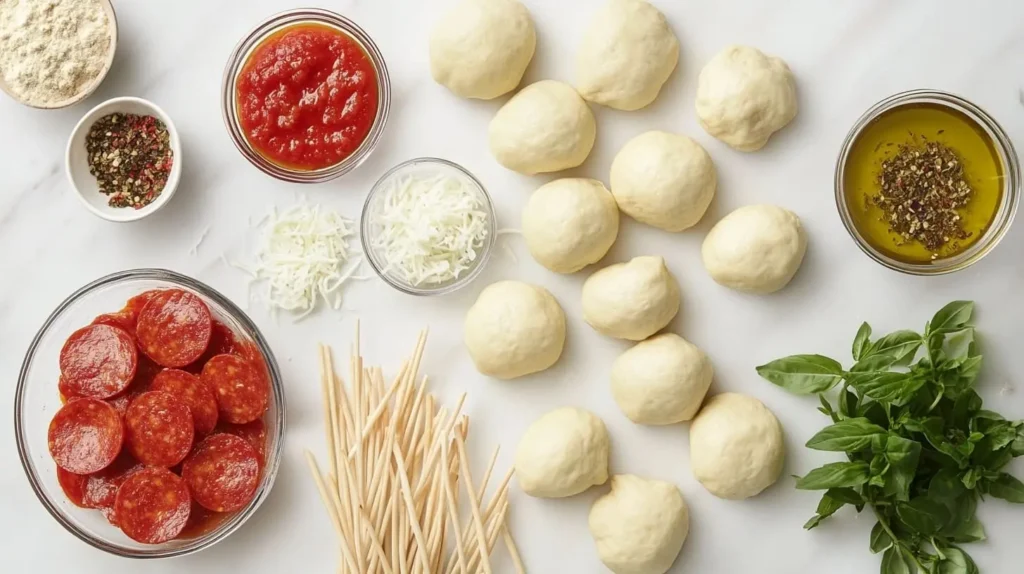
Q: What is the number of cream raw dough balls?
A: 13